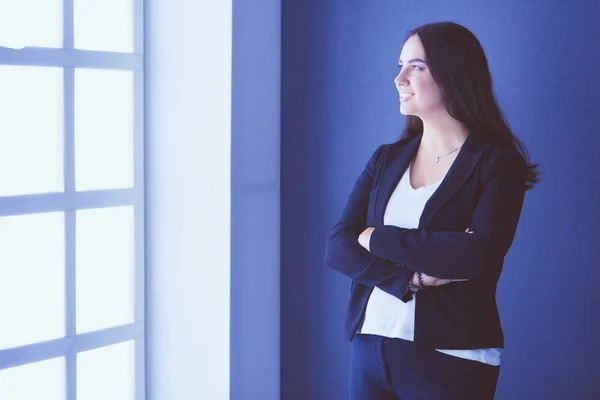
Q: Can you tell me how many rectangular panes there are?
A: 8